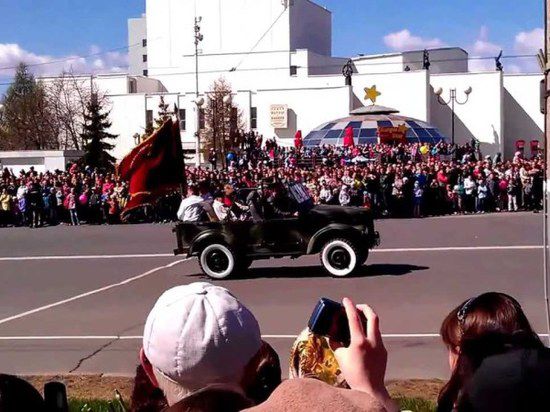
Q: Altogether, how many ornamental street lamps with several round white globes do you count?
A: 2